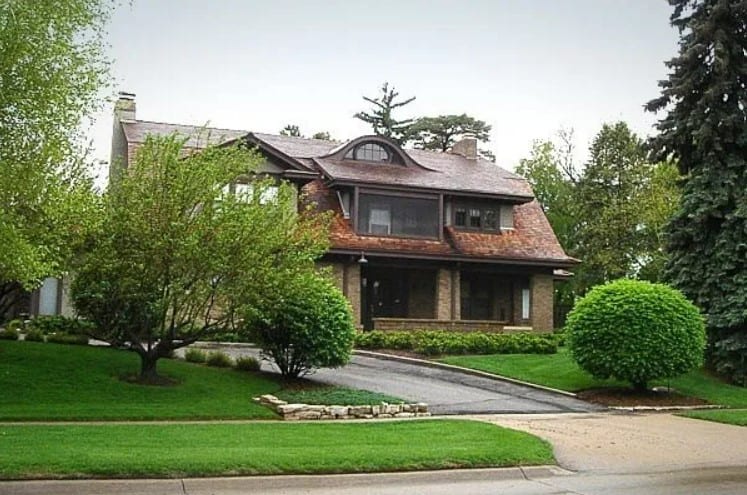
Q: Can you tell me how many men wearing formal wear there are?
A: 0